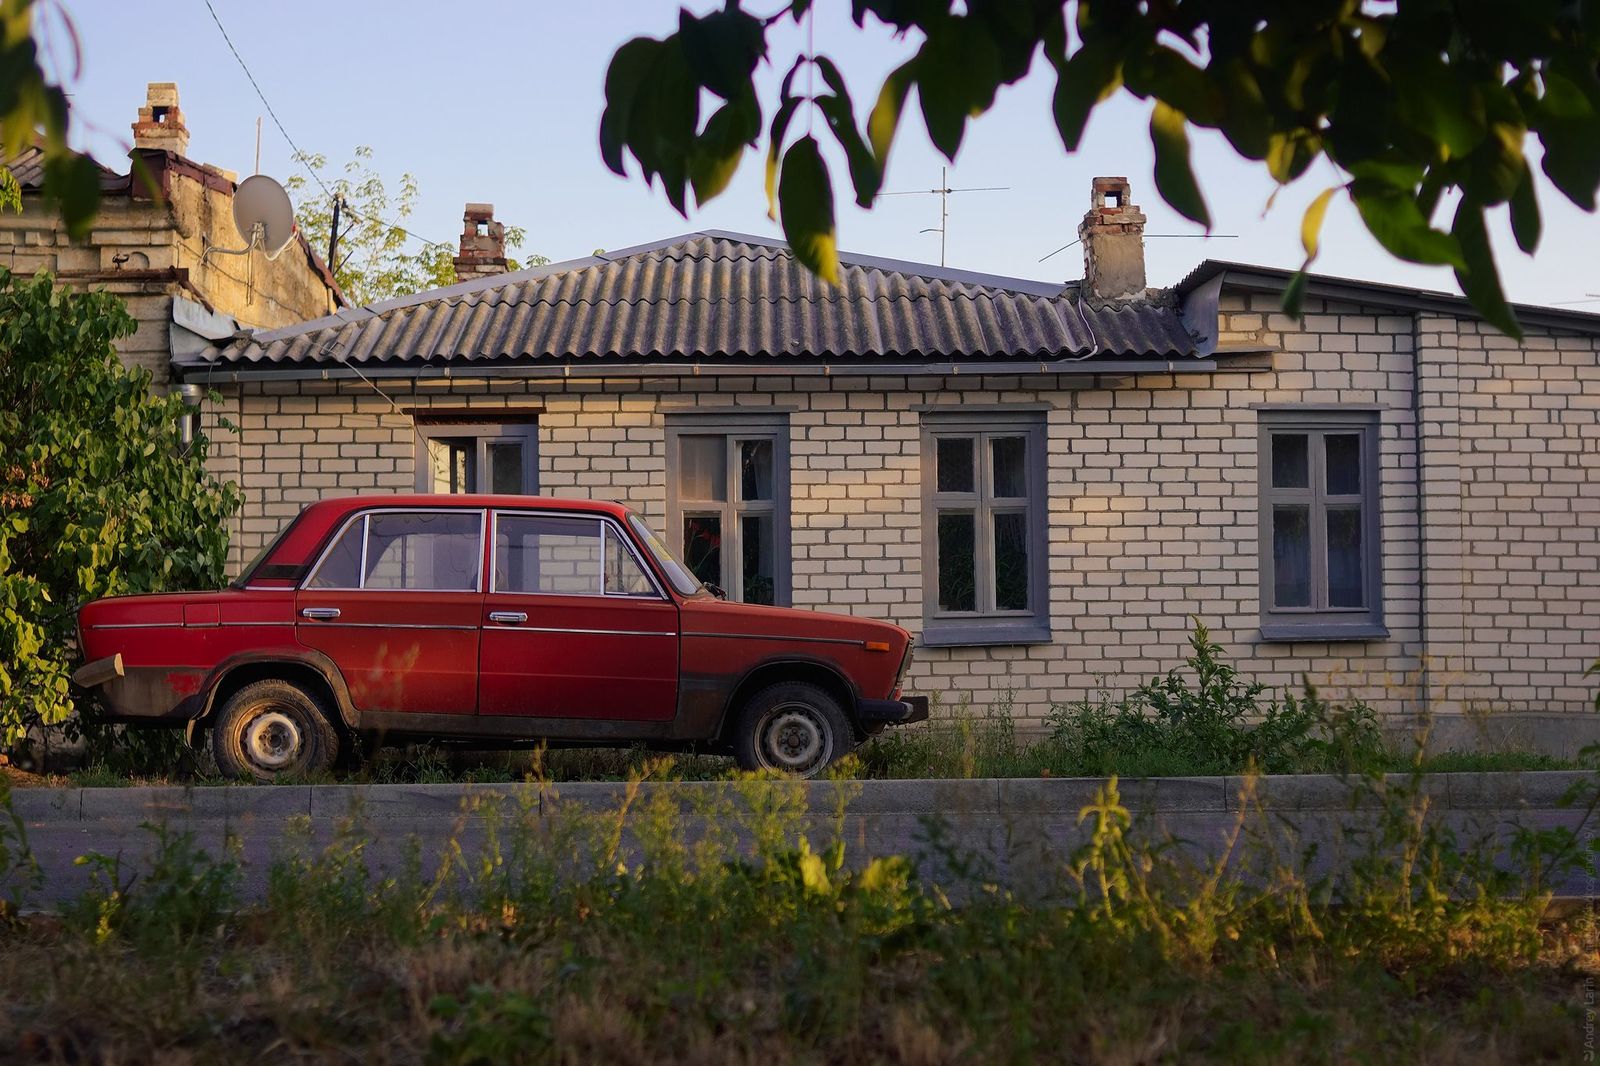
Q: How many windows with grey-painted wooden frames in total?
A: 4